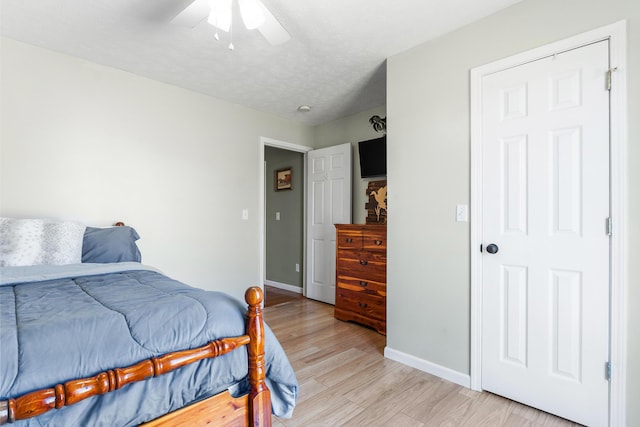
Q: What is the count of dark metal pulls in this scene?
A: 5